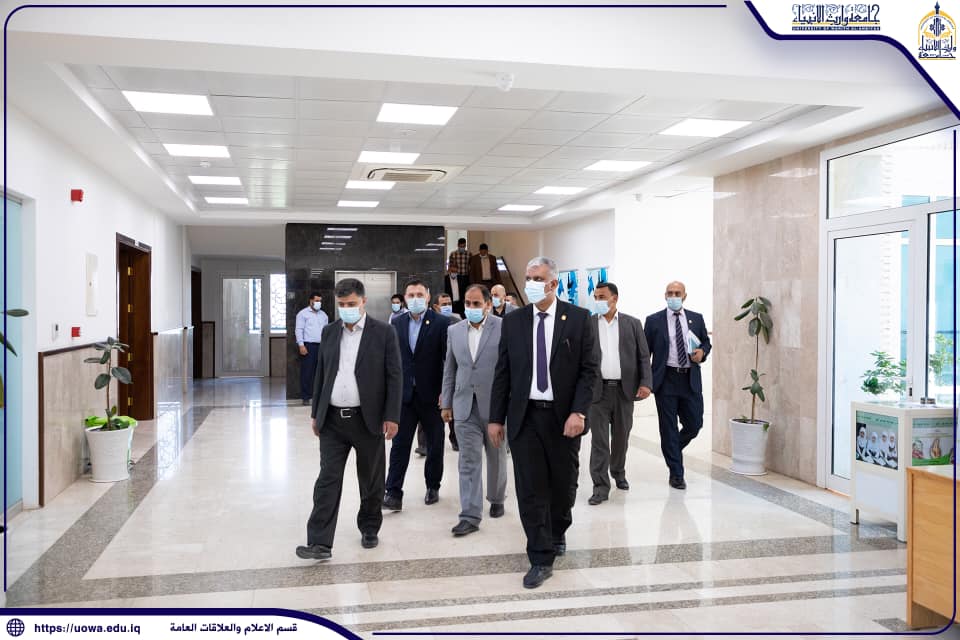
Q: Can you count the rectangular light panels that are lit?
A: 12